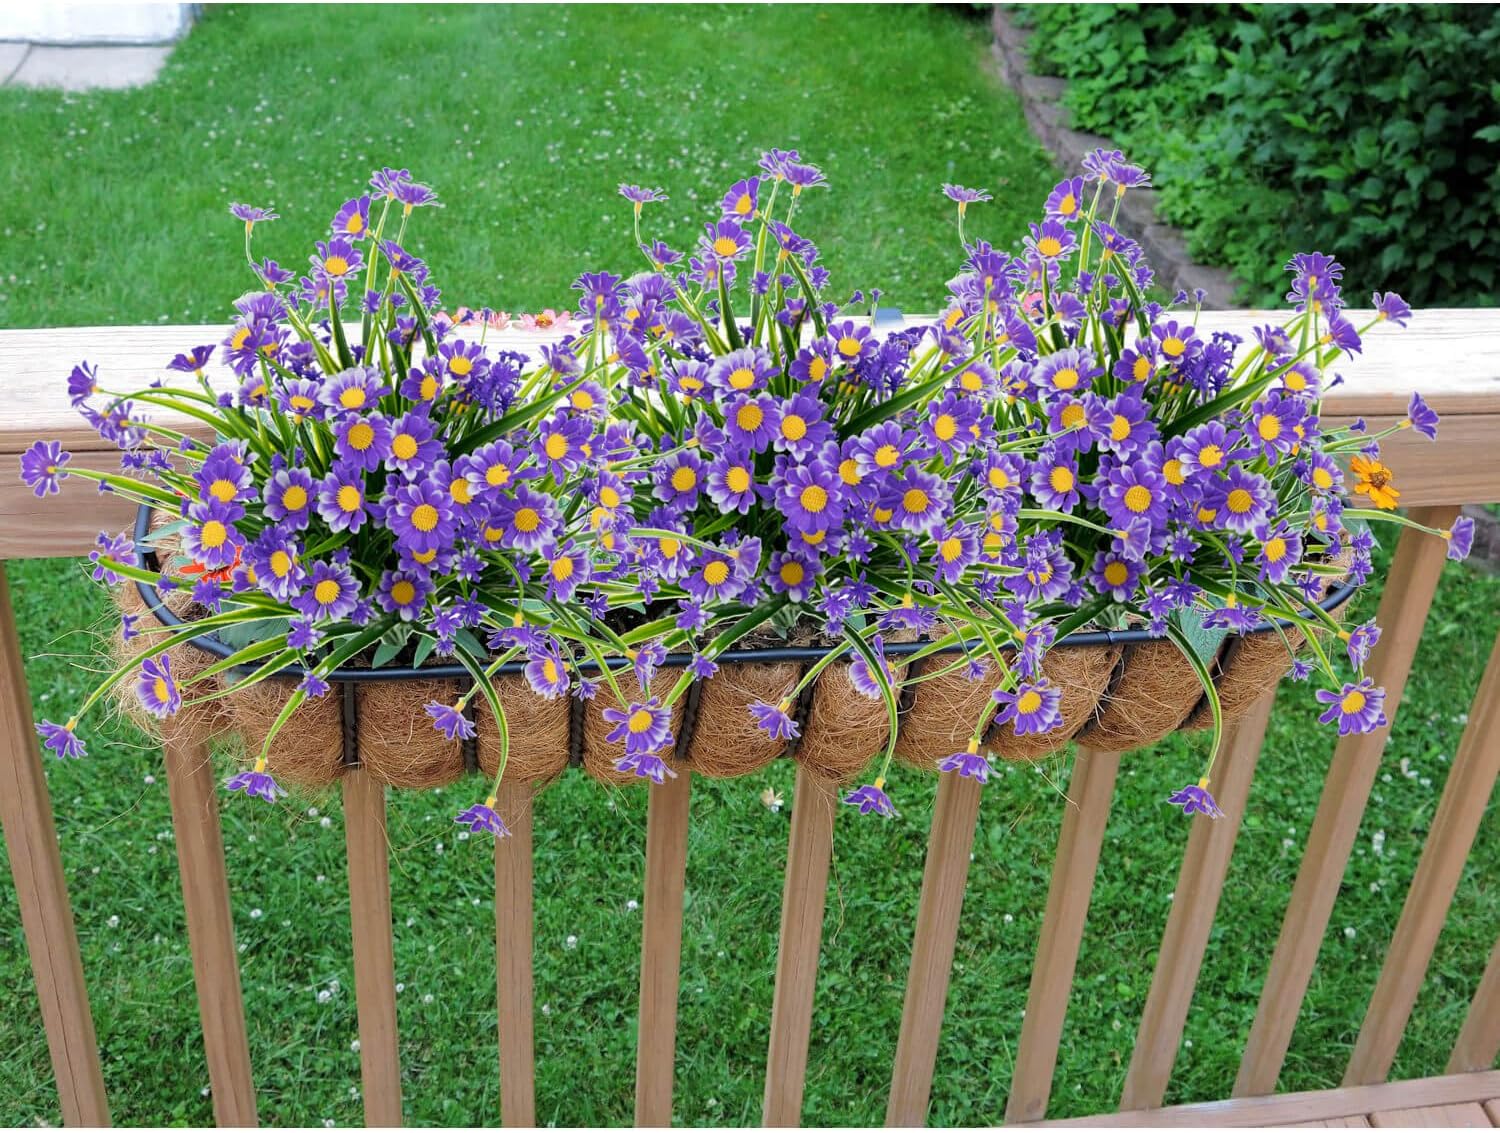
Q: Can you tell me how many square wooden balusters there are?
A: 12